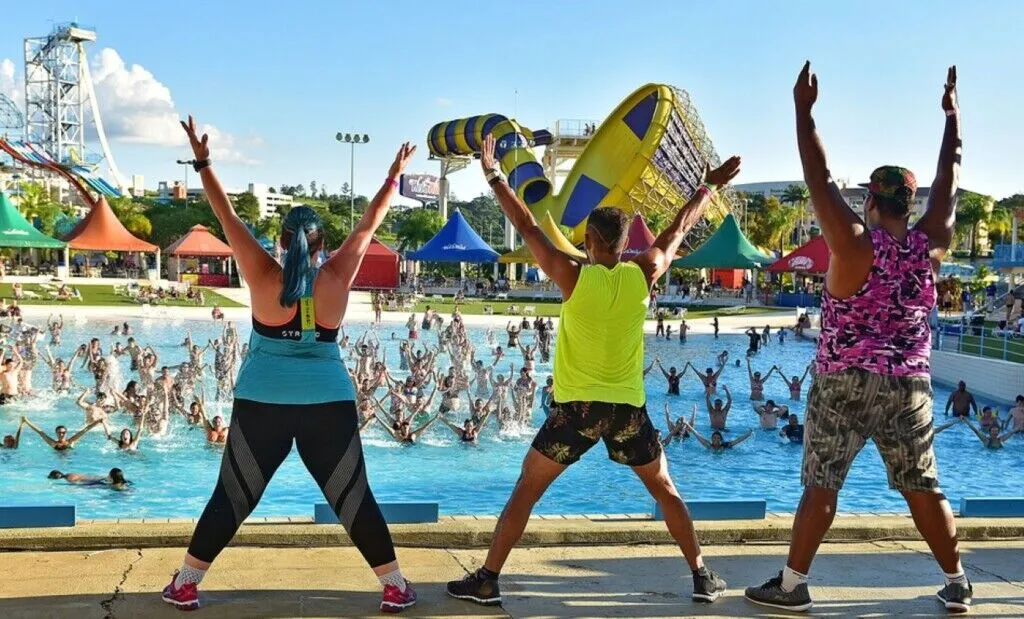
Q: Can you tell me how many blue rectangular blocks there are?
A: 4